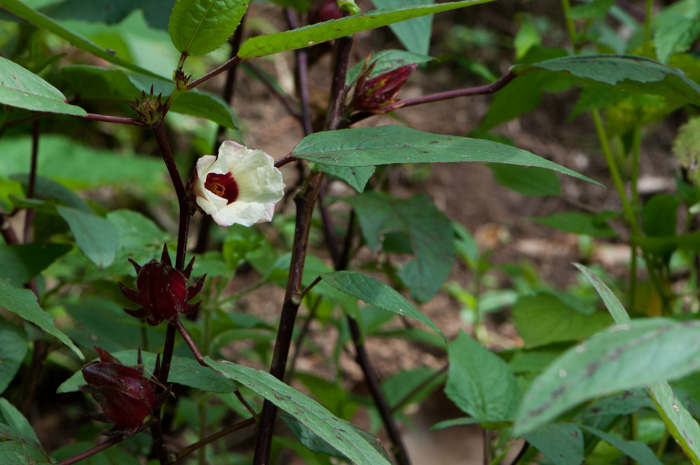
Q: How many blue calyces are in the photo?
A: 0